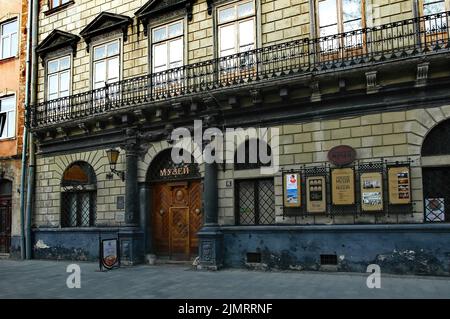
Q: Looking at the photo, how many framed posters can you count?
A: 5